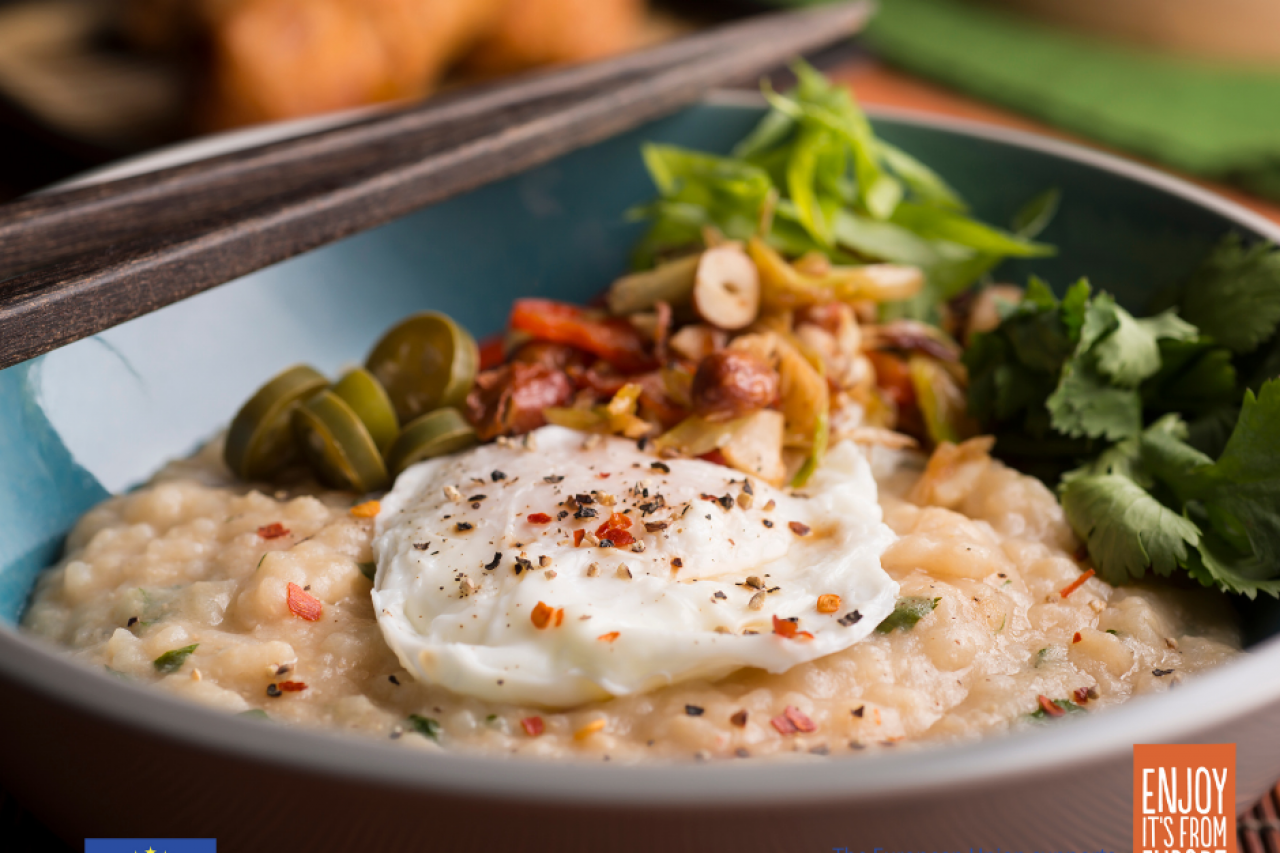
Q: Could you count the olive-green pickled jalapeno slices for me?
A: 5